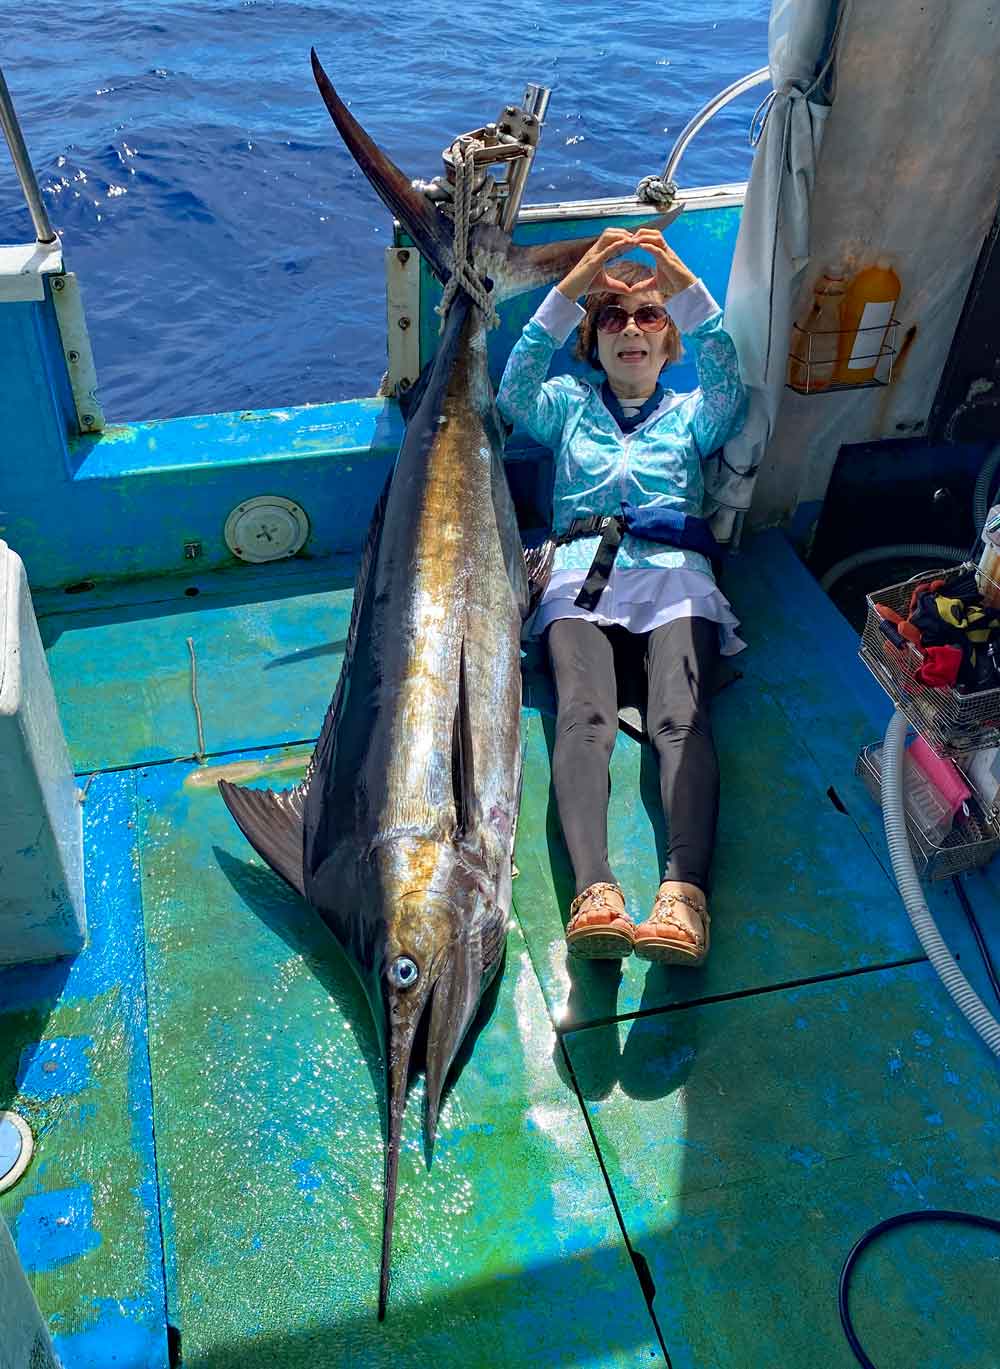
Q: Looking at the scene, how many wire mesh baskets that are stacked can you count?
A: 2